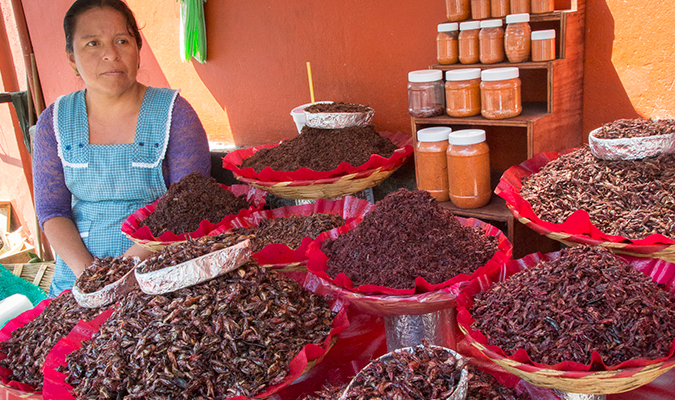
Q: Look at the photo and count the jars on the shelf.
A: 15